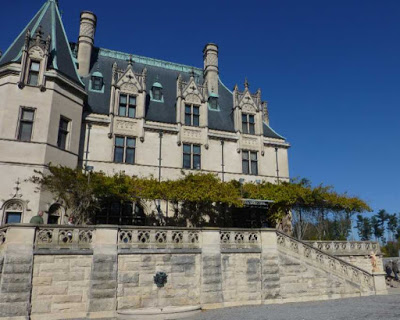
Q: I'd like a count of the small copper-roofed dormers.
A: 3